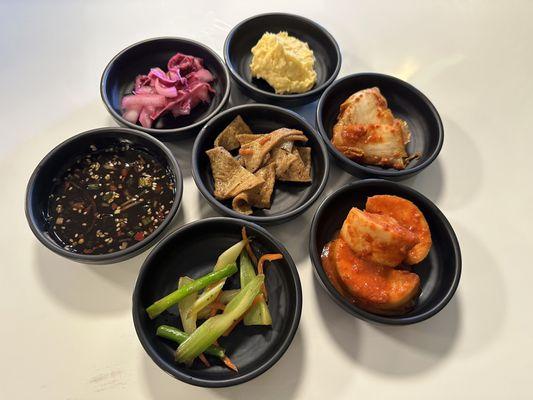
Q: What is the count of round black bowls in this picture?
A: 7